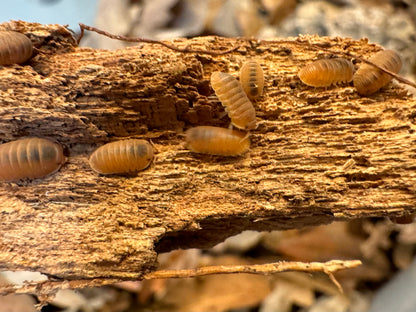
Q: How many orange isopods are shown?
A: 8